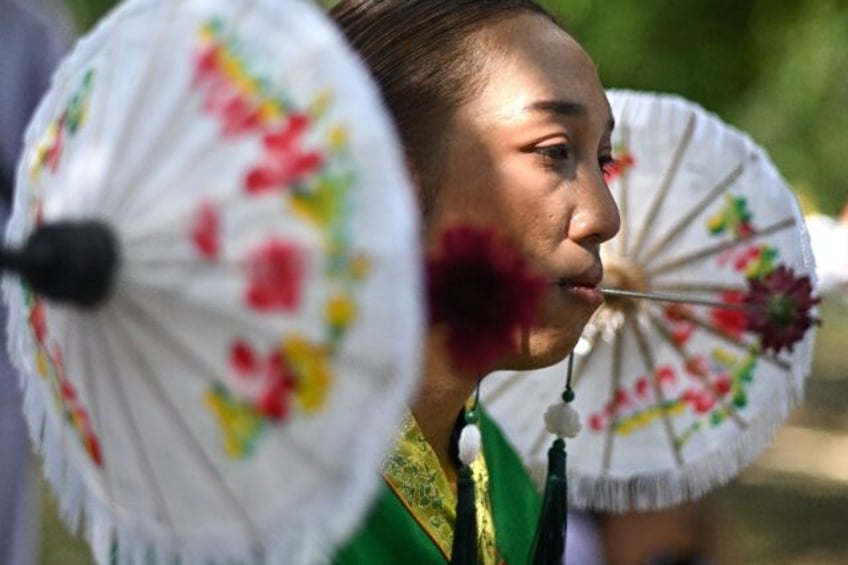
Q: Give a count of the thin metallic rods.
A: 1